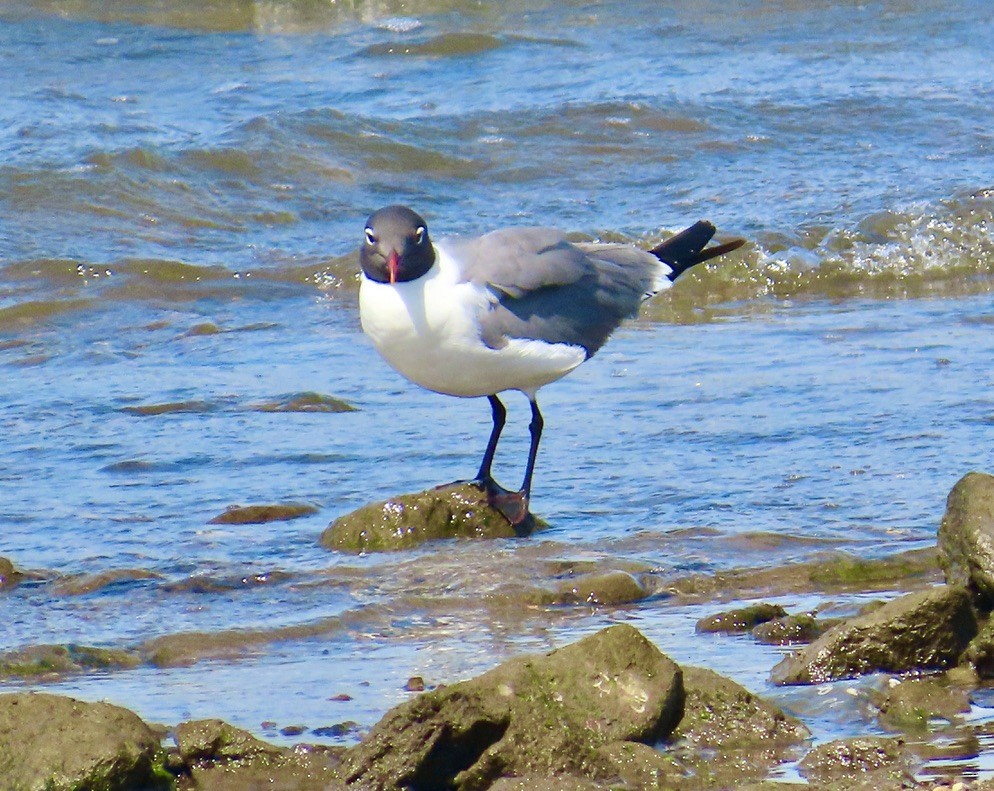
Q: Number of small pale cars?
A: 0